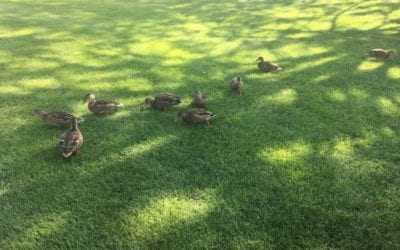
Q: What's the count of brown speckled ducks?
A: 9